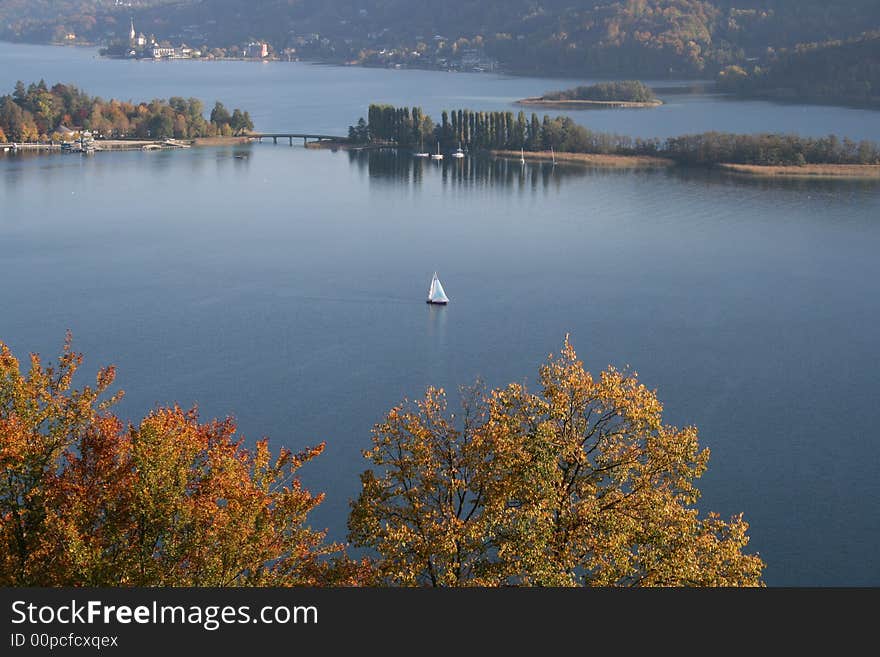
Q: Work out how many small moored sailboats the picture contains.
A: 5